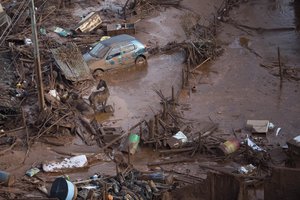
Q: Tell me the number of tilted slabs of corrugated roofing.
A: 1